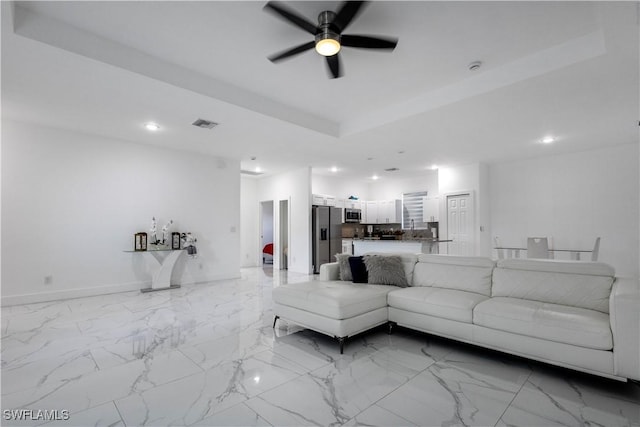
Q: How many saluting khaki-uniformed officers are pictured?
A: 0